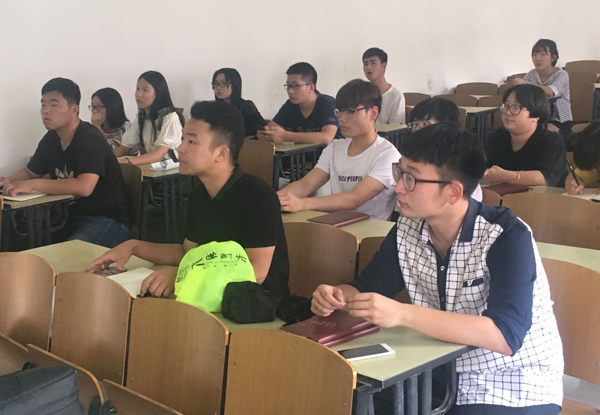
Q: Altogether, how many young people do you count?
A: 13